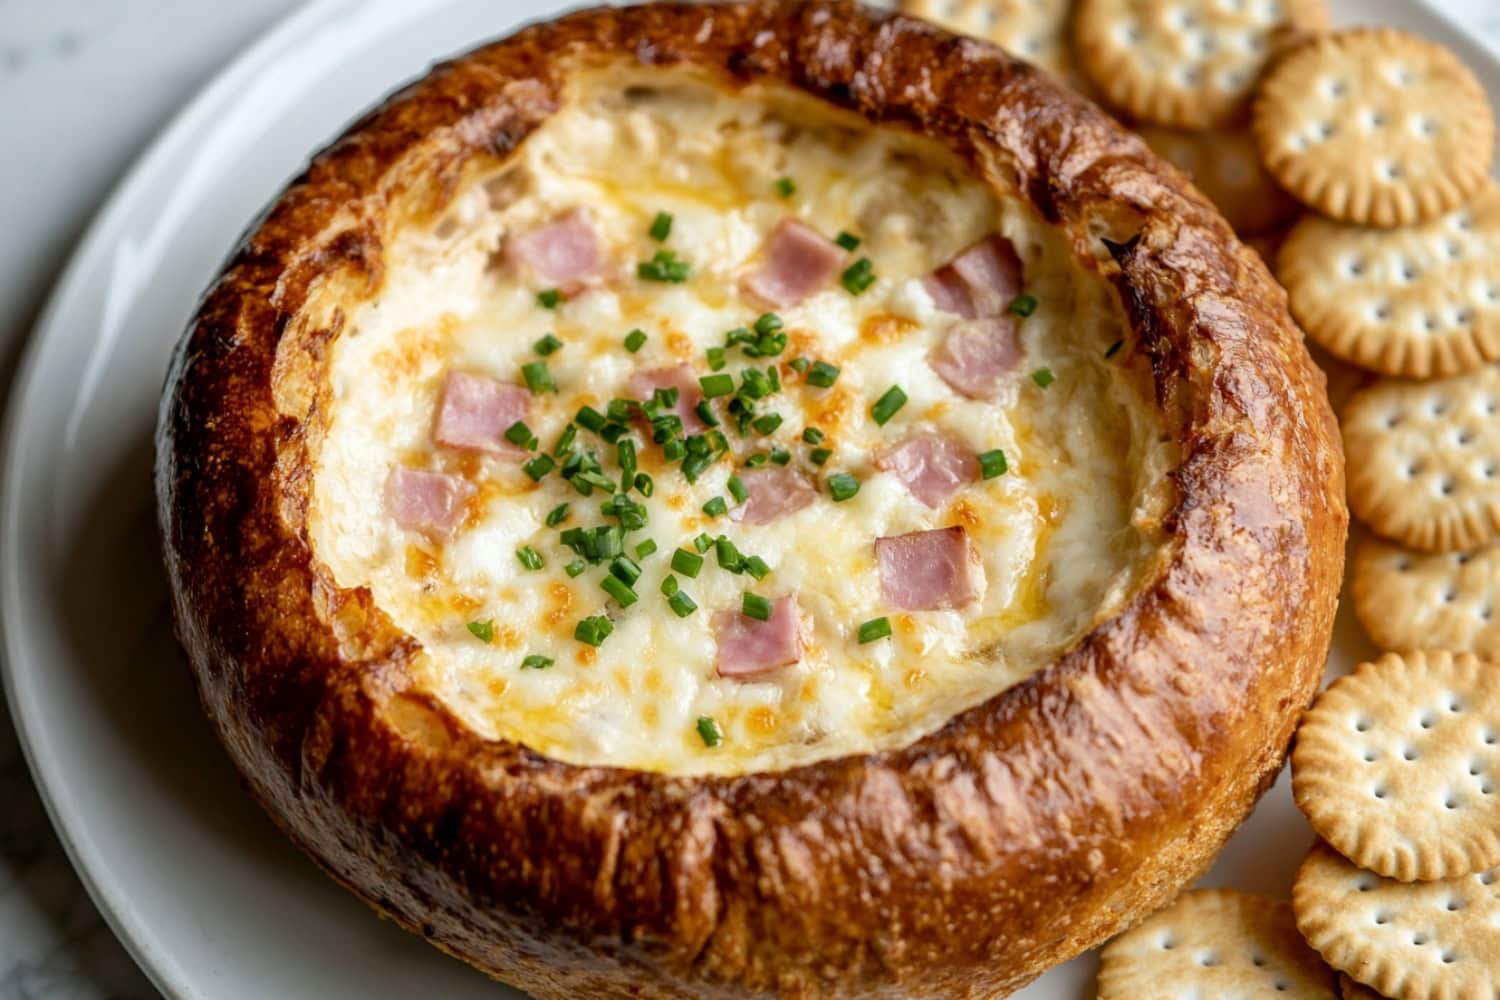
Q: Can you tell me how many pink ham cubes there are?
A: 11